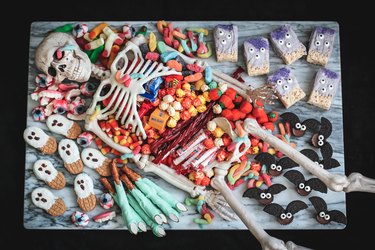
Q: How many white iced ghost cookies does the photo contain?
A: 7